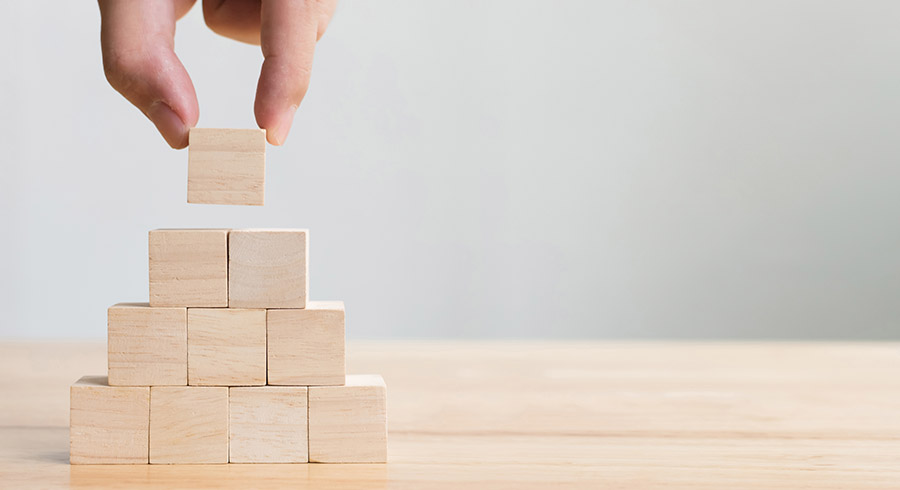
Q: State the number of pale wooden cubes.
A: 10